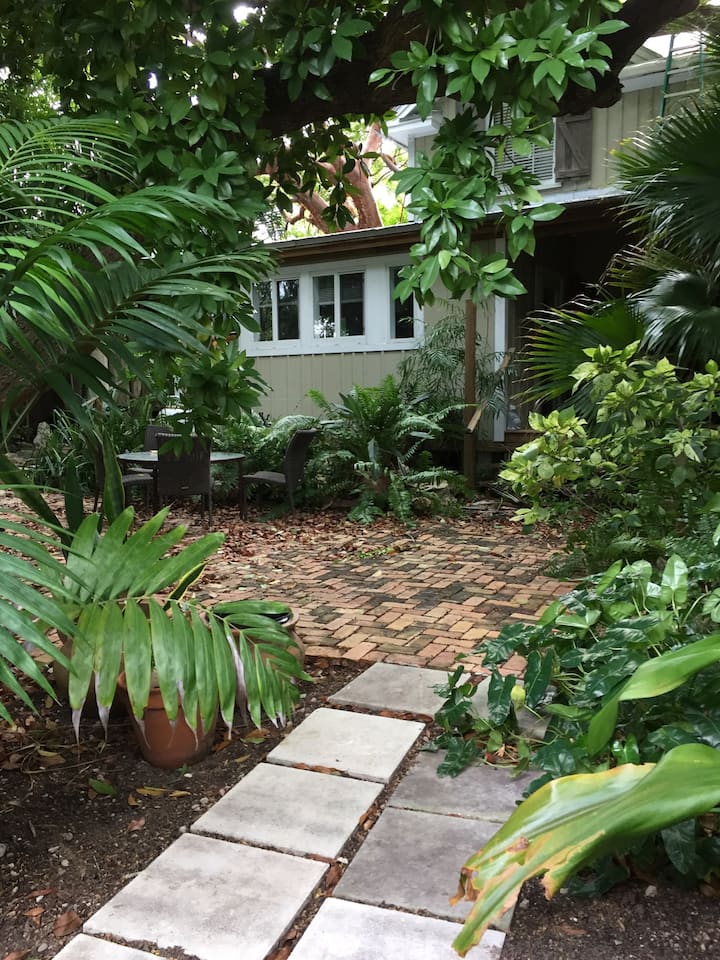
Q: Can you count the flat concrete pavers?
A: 9